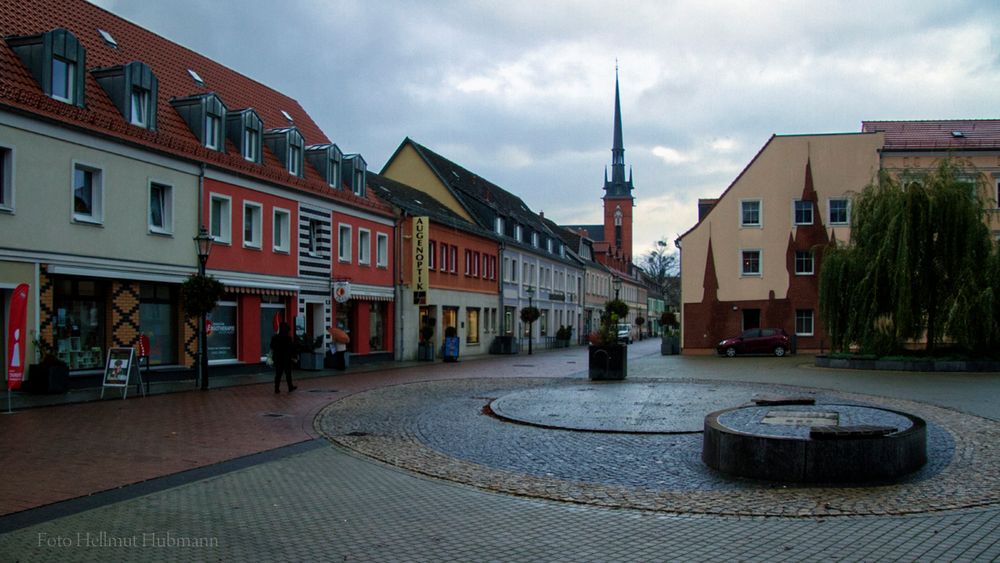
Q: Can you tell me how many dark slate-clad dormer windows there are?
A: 7